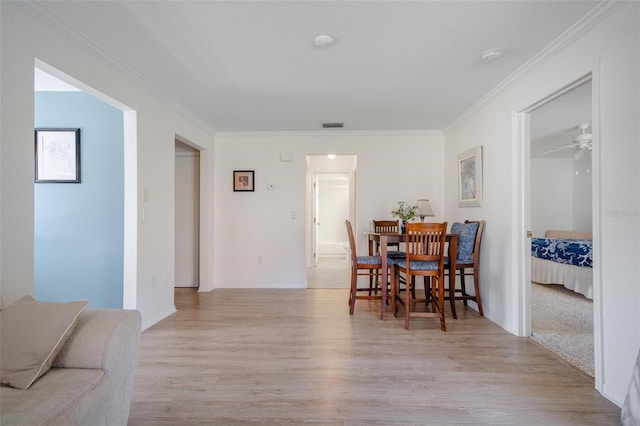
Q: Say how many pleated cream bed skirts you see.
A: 1